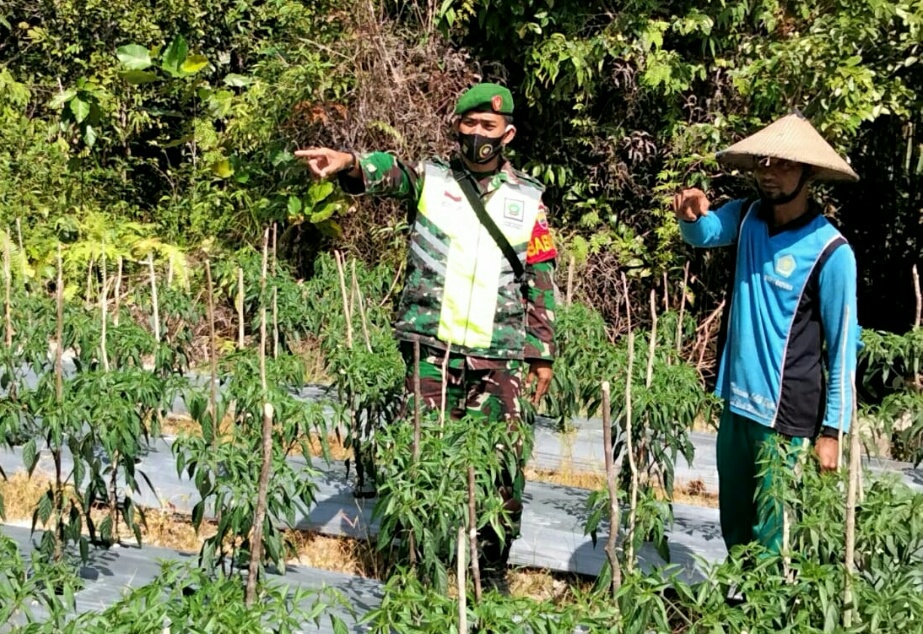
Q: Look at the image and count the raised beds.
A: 3